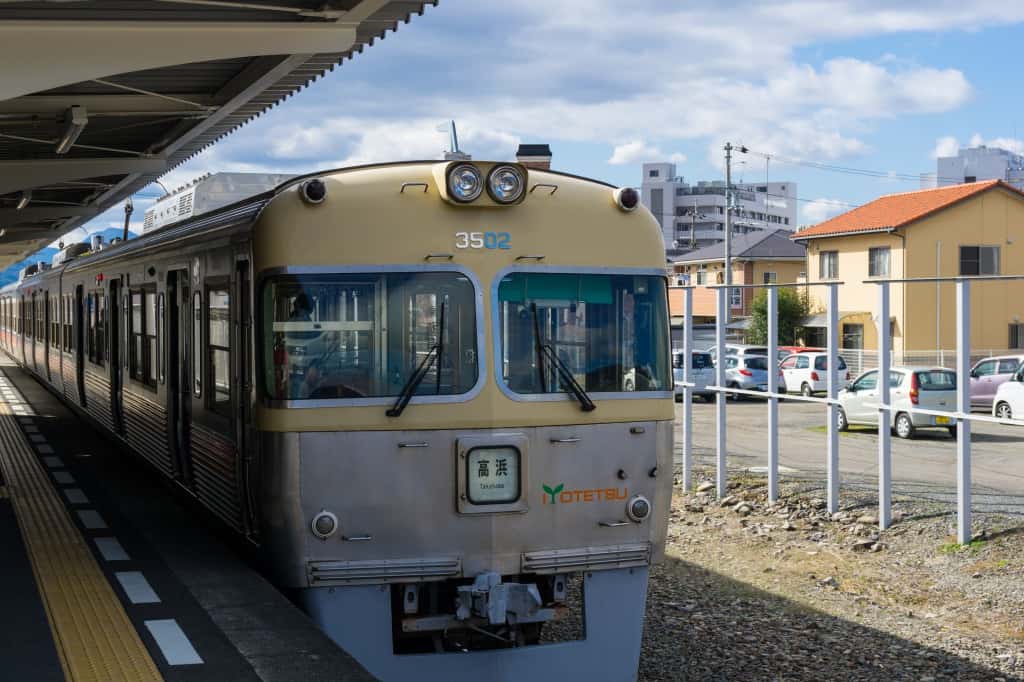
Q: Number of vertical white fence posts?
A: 6